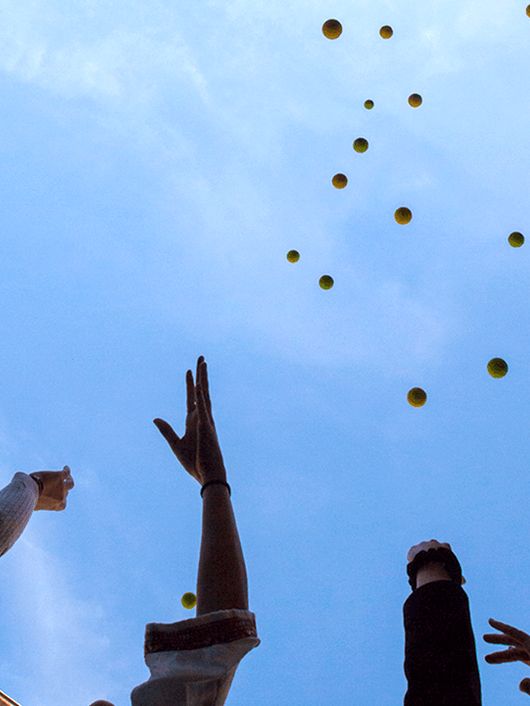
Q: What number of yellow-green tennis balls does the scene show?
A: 14